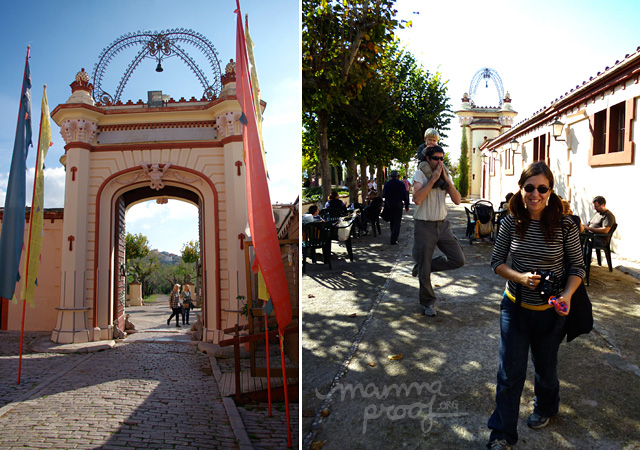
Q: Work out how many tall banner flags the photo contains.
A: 4